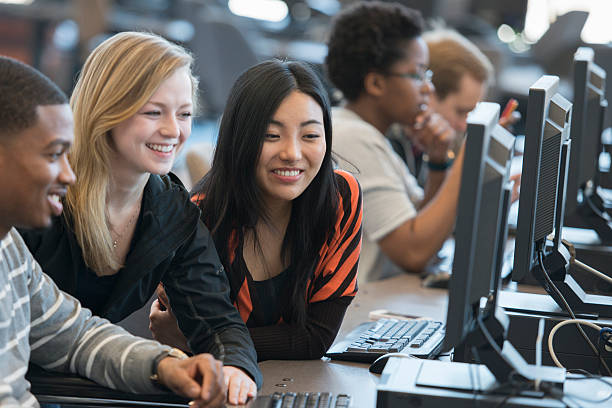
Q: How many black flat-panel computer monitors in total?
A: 3